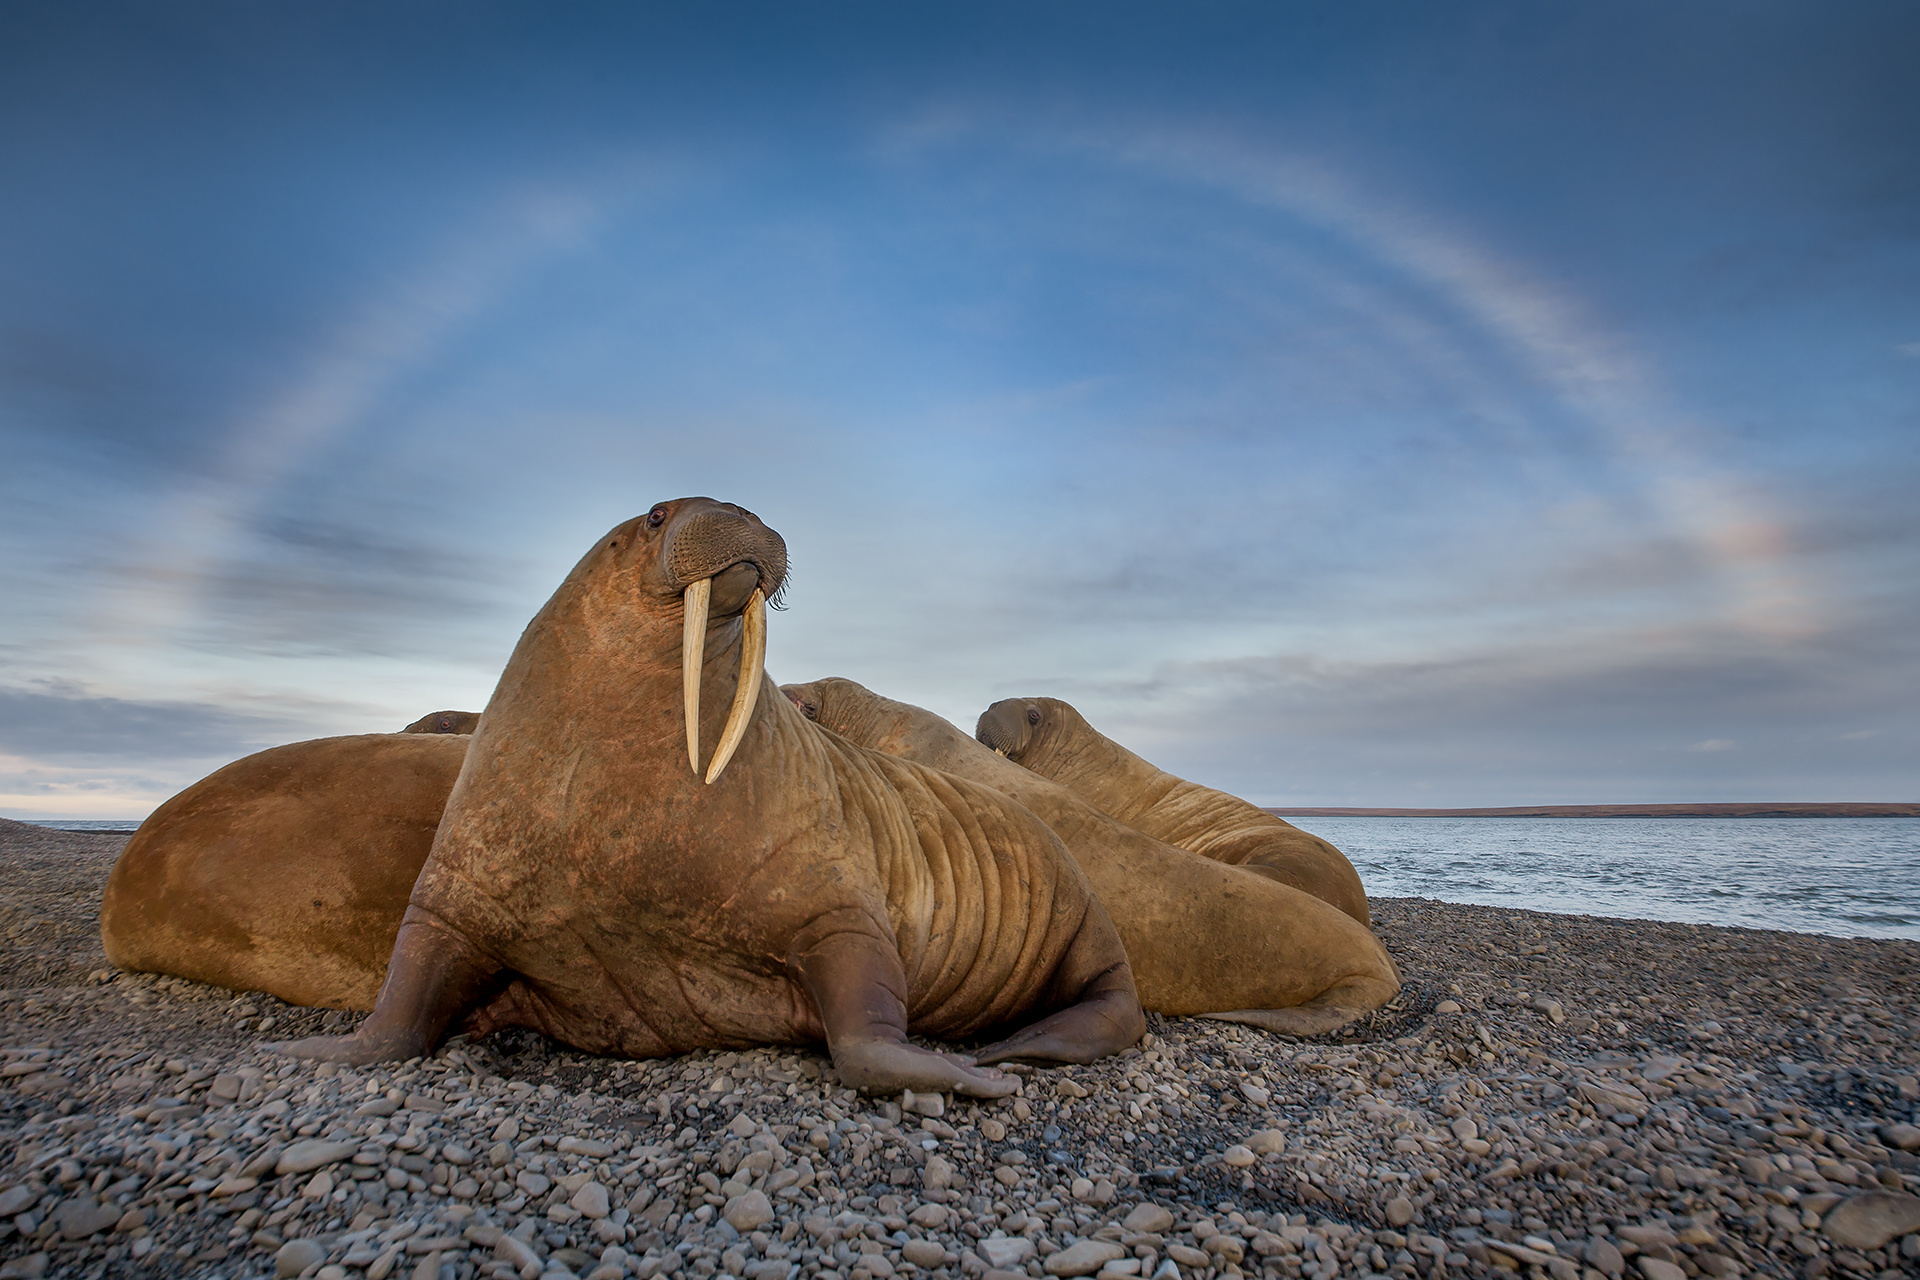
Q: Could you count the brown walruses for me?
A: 5